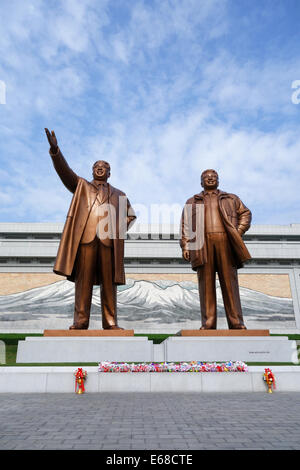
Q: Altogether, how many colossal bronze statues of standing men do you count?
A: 2